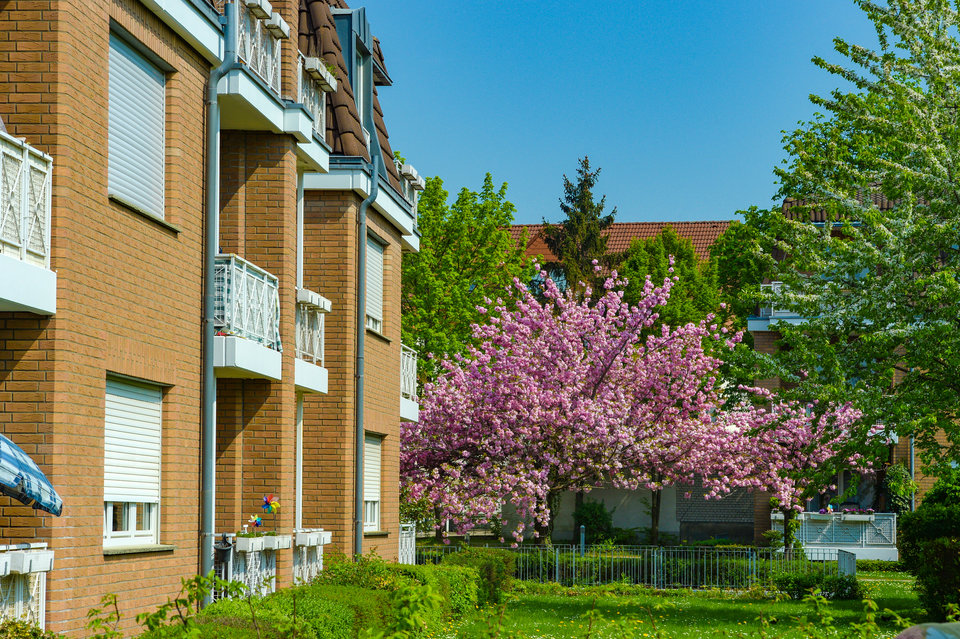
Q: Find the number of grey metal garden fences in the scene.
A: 1